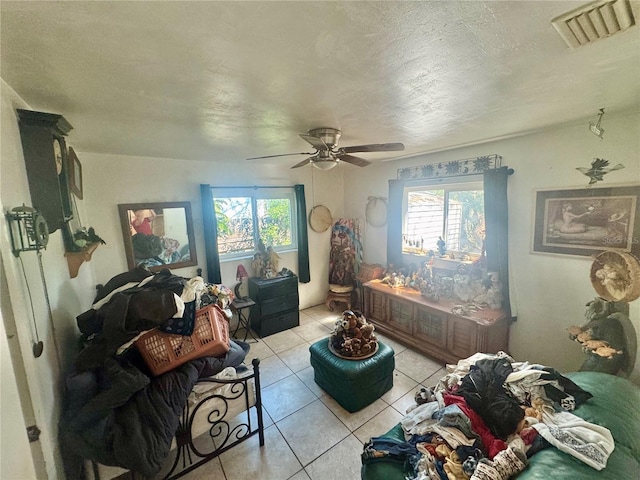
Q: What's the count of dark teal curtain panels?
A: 4